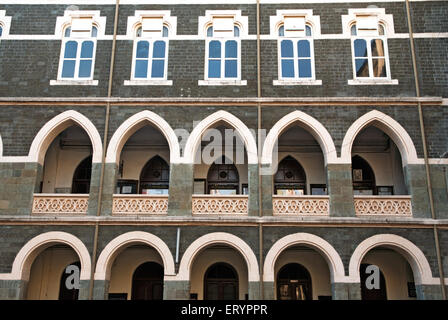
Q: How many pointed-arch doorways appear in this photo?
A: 5